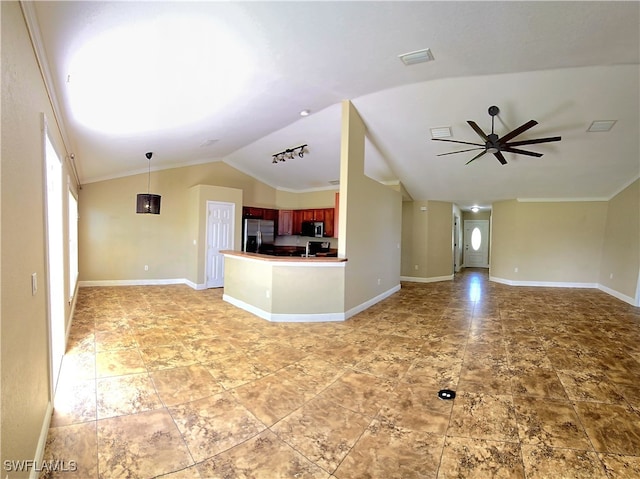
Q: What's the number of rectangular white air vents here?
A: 3